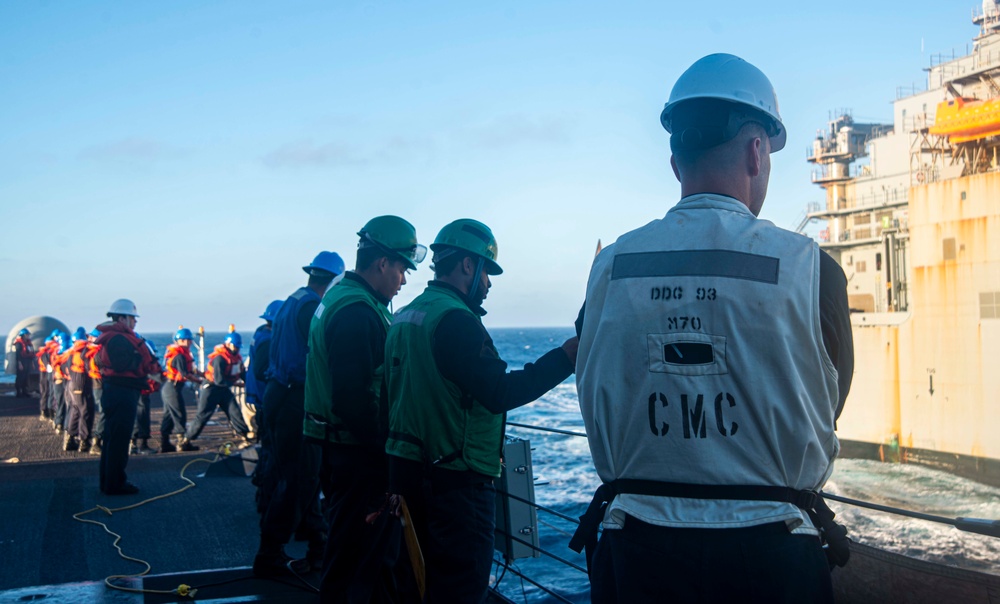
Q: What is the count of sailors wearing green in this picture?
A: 2